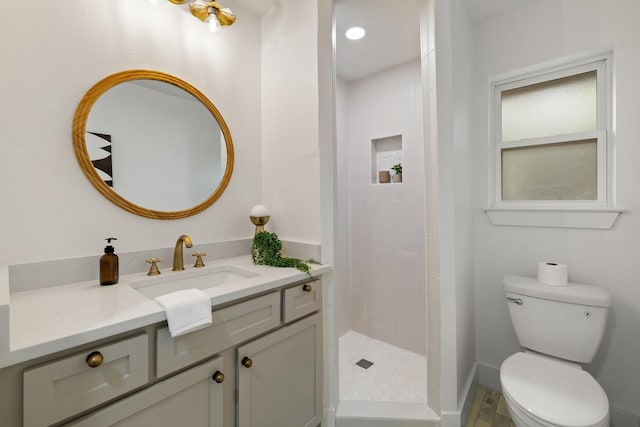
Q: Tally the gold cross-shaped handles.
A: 2